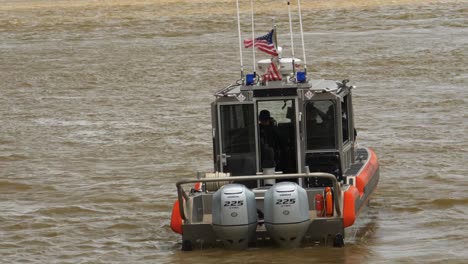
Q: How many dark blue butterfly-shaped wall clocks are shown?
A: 0